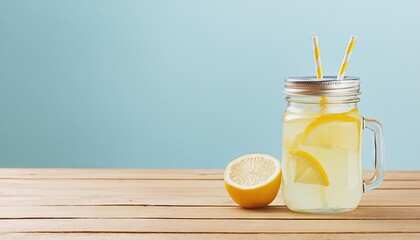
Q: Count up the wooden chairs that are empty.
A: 0